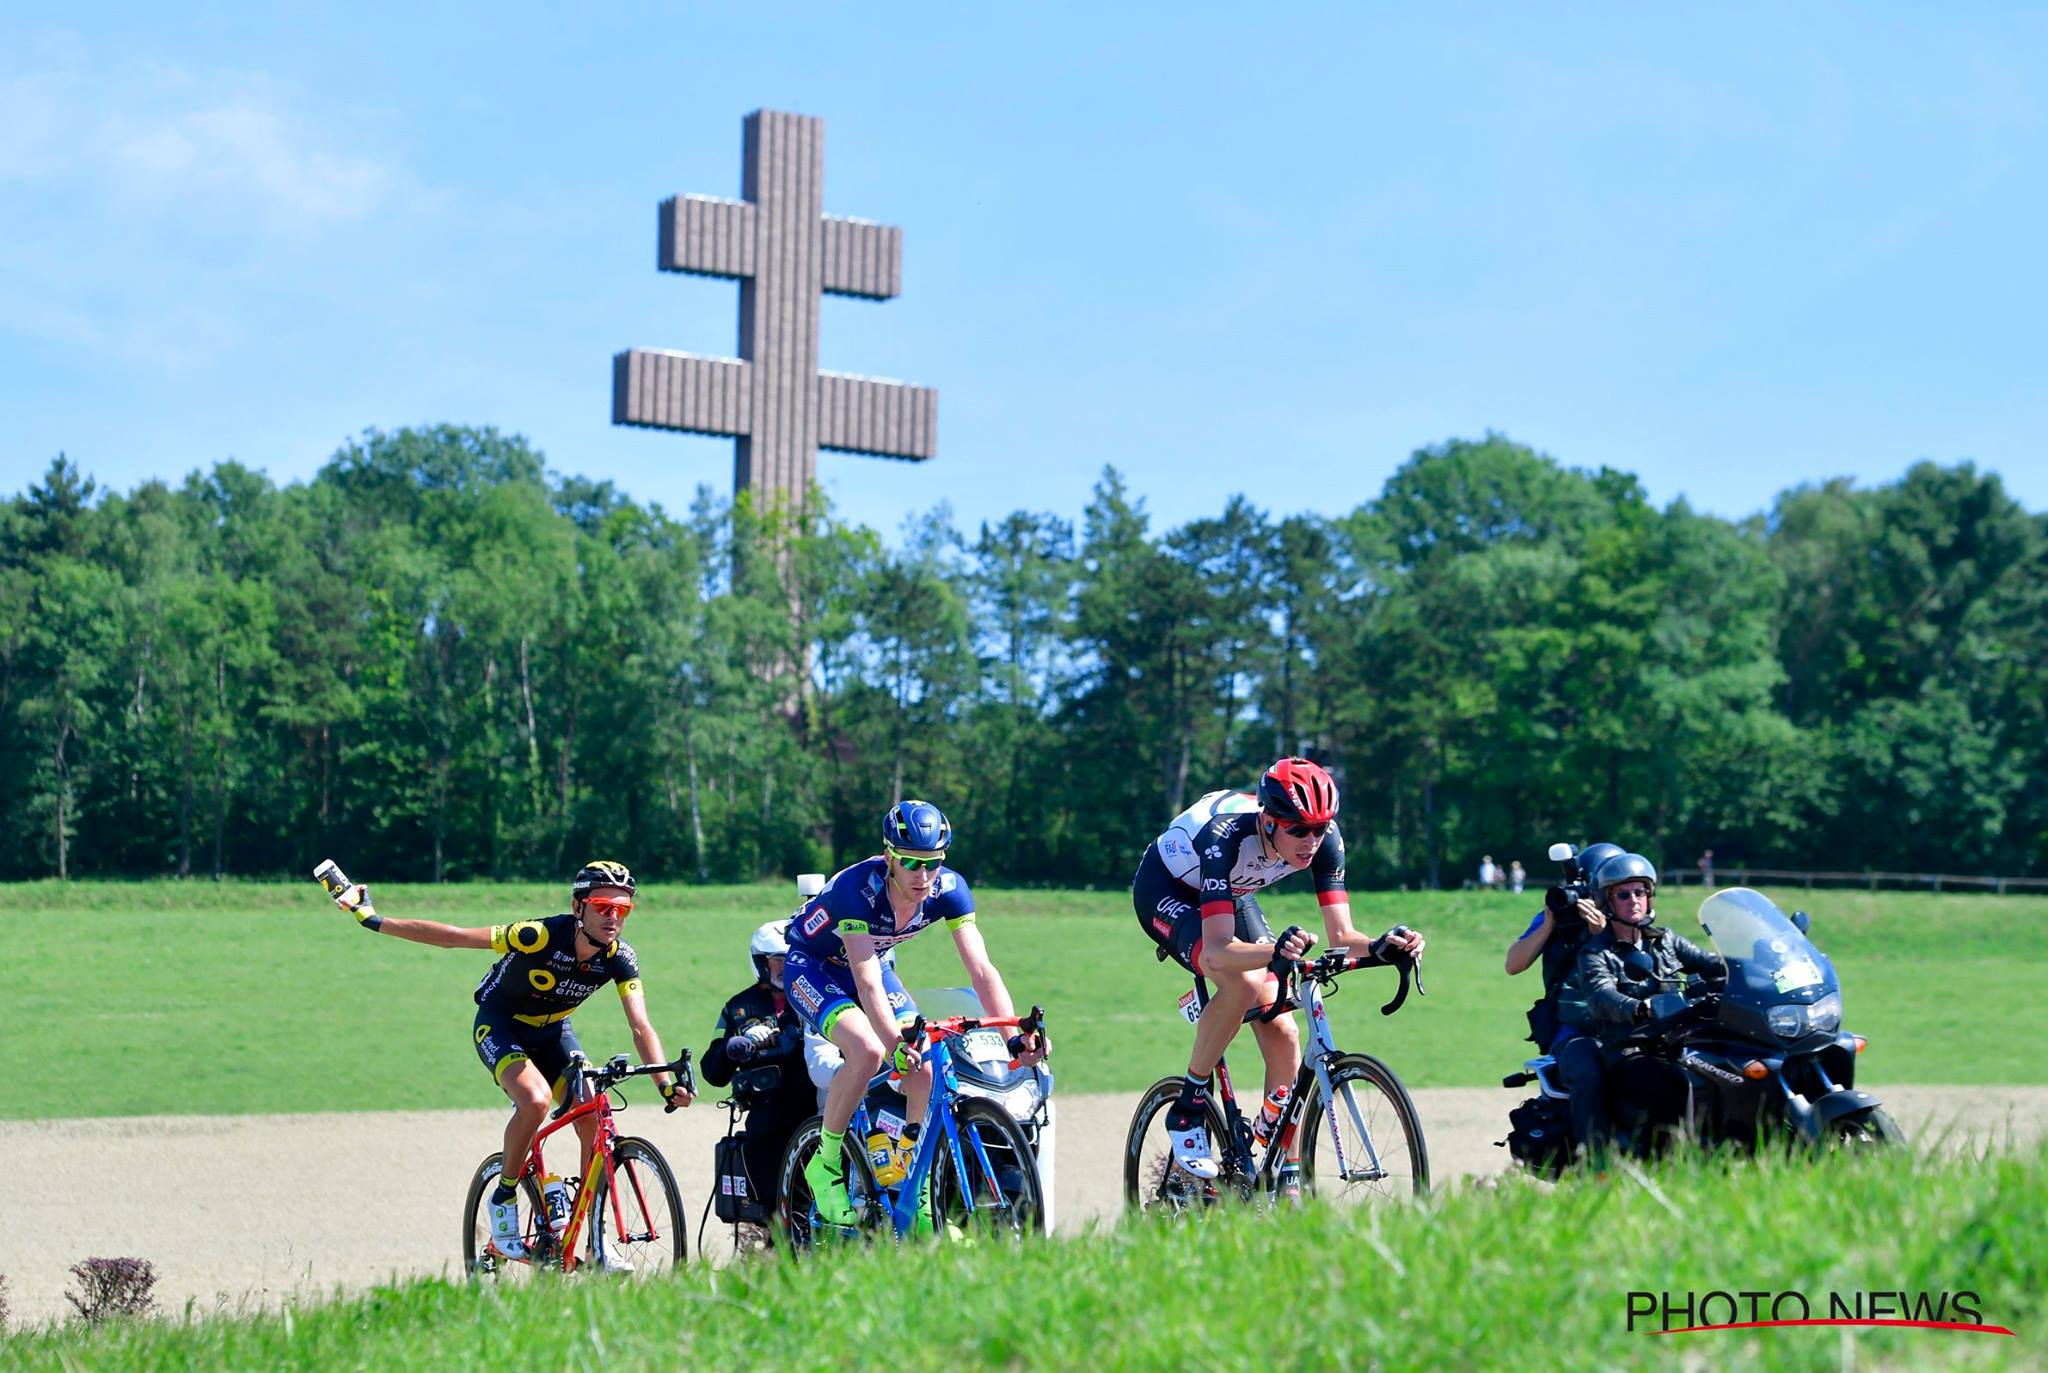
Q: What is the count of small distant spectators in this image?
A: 4